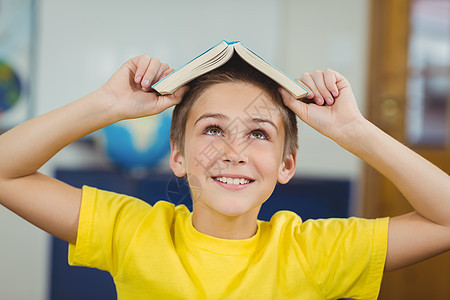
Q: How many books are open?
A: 1